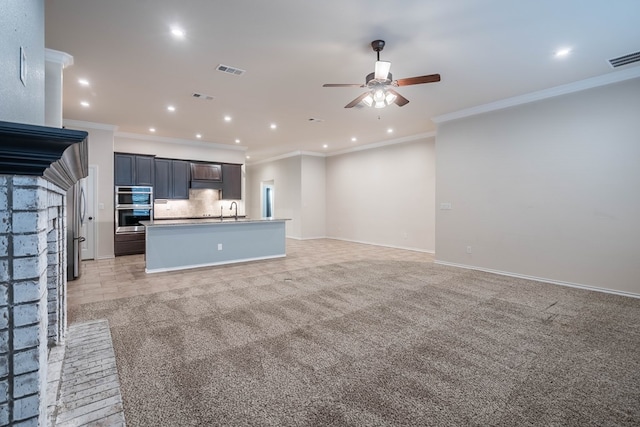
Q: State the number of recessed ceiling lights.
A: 14